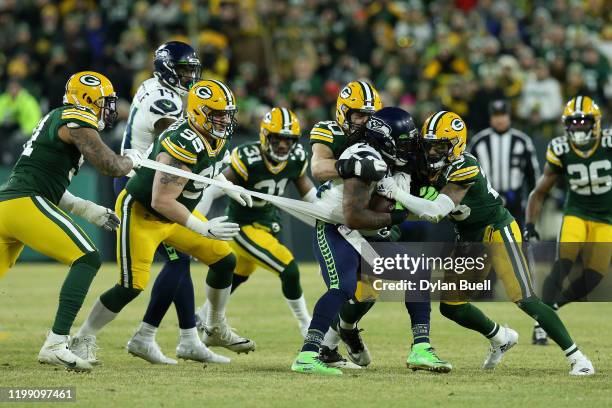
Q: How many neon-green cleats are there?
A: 2